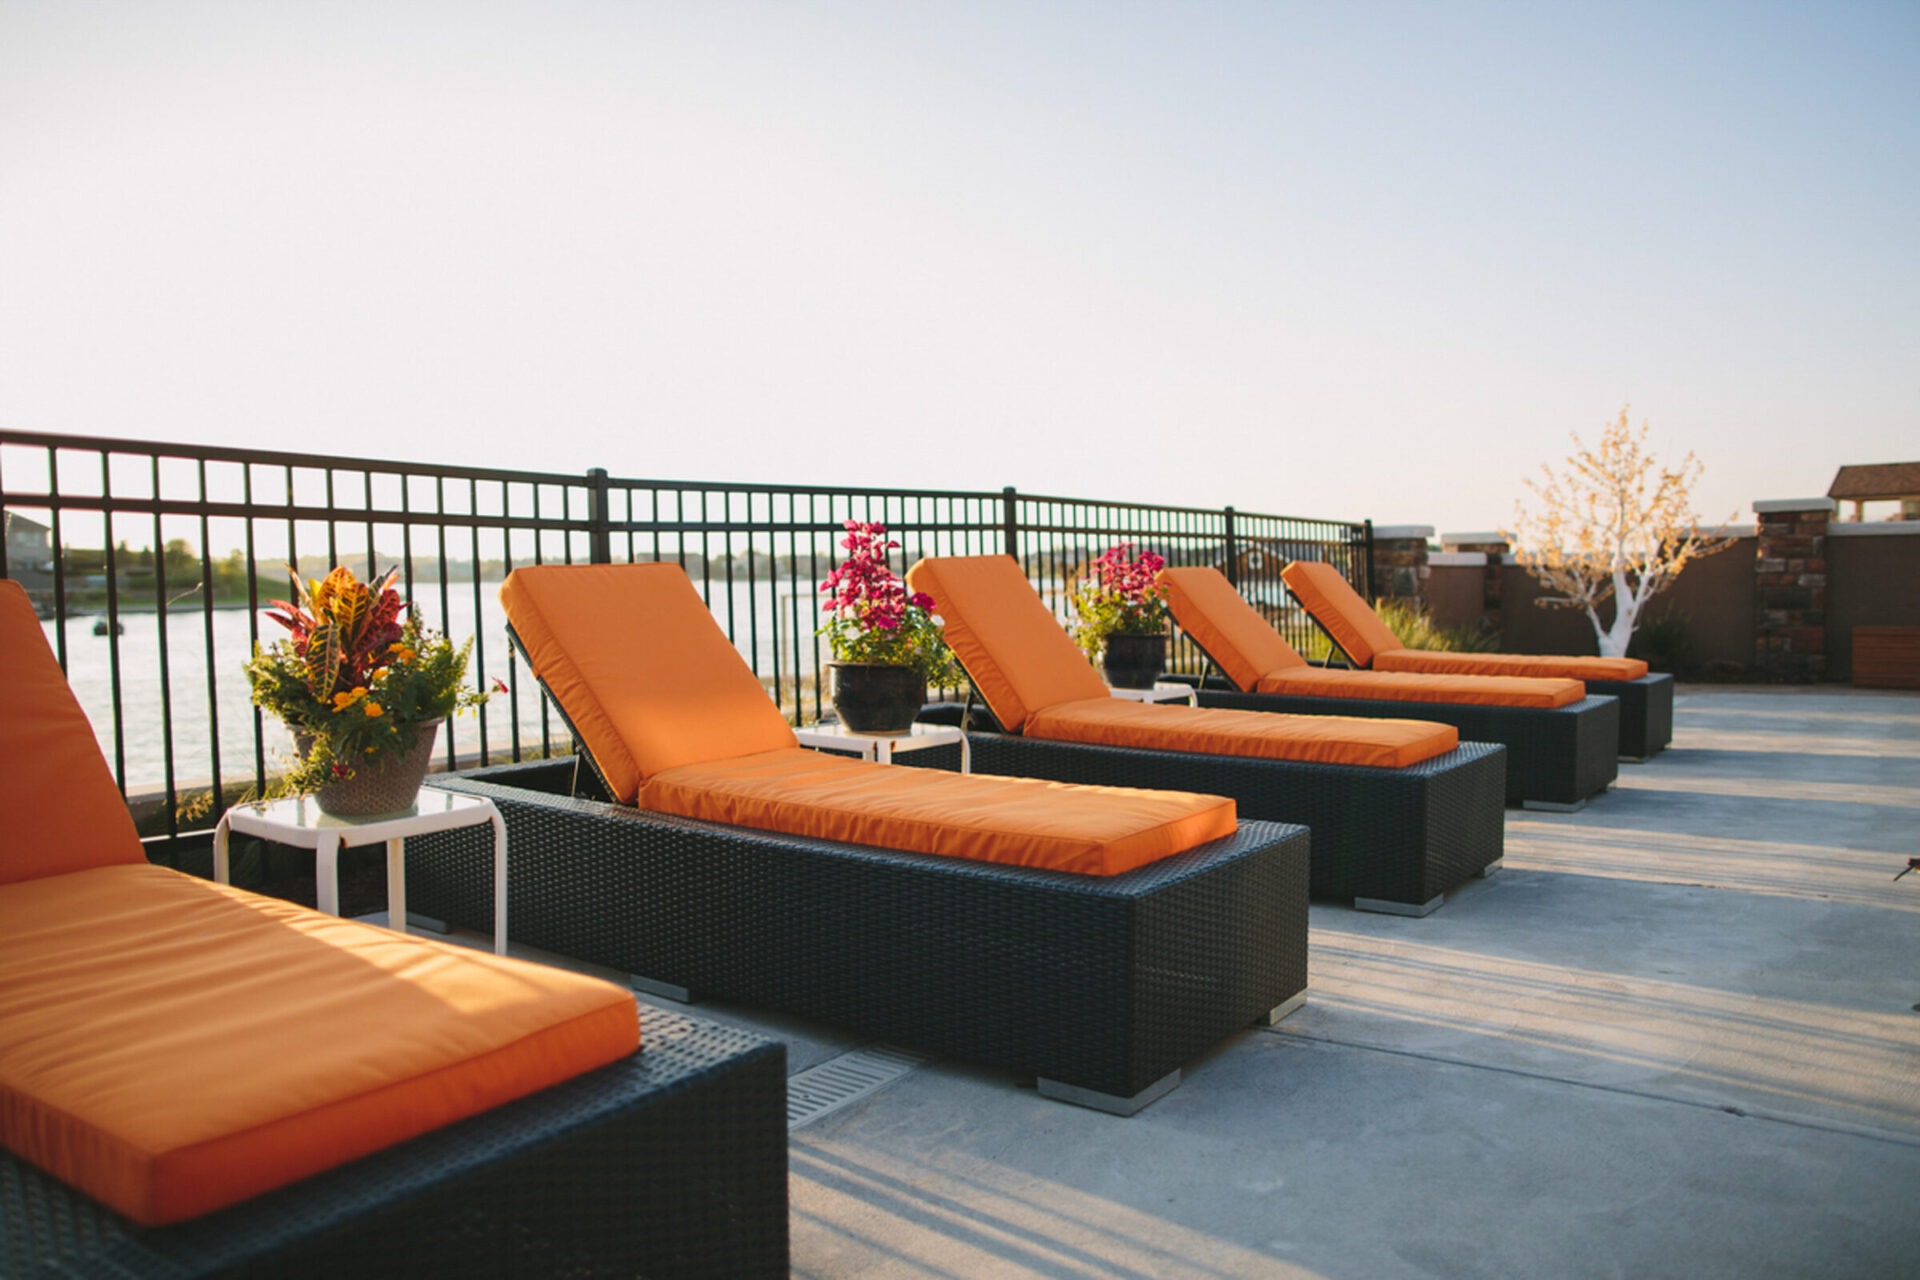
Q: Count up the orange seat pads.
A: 5